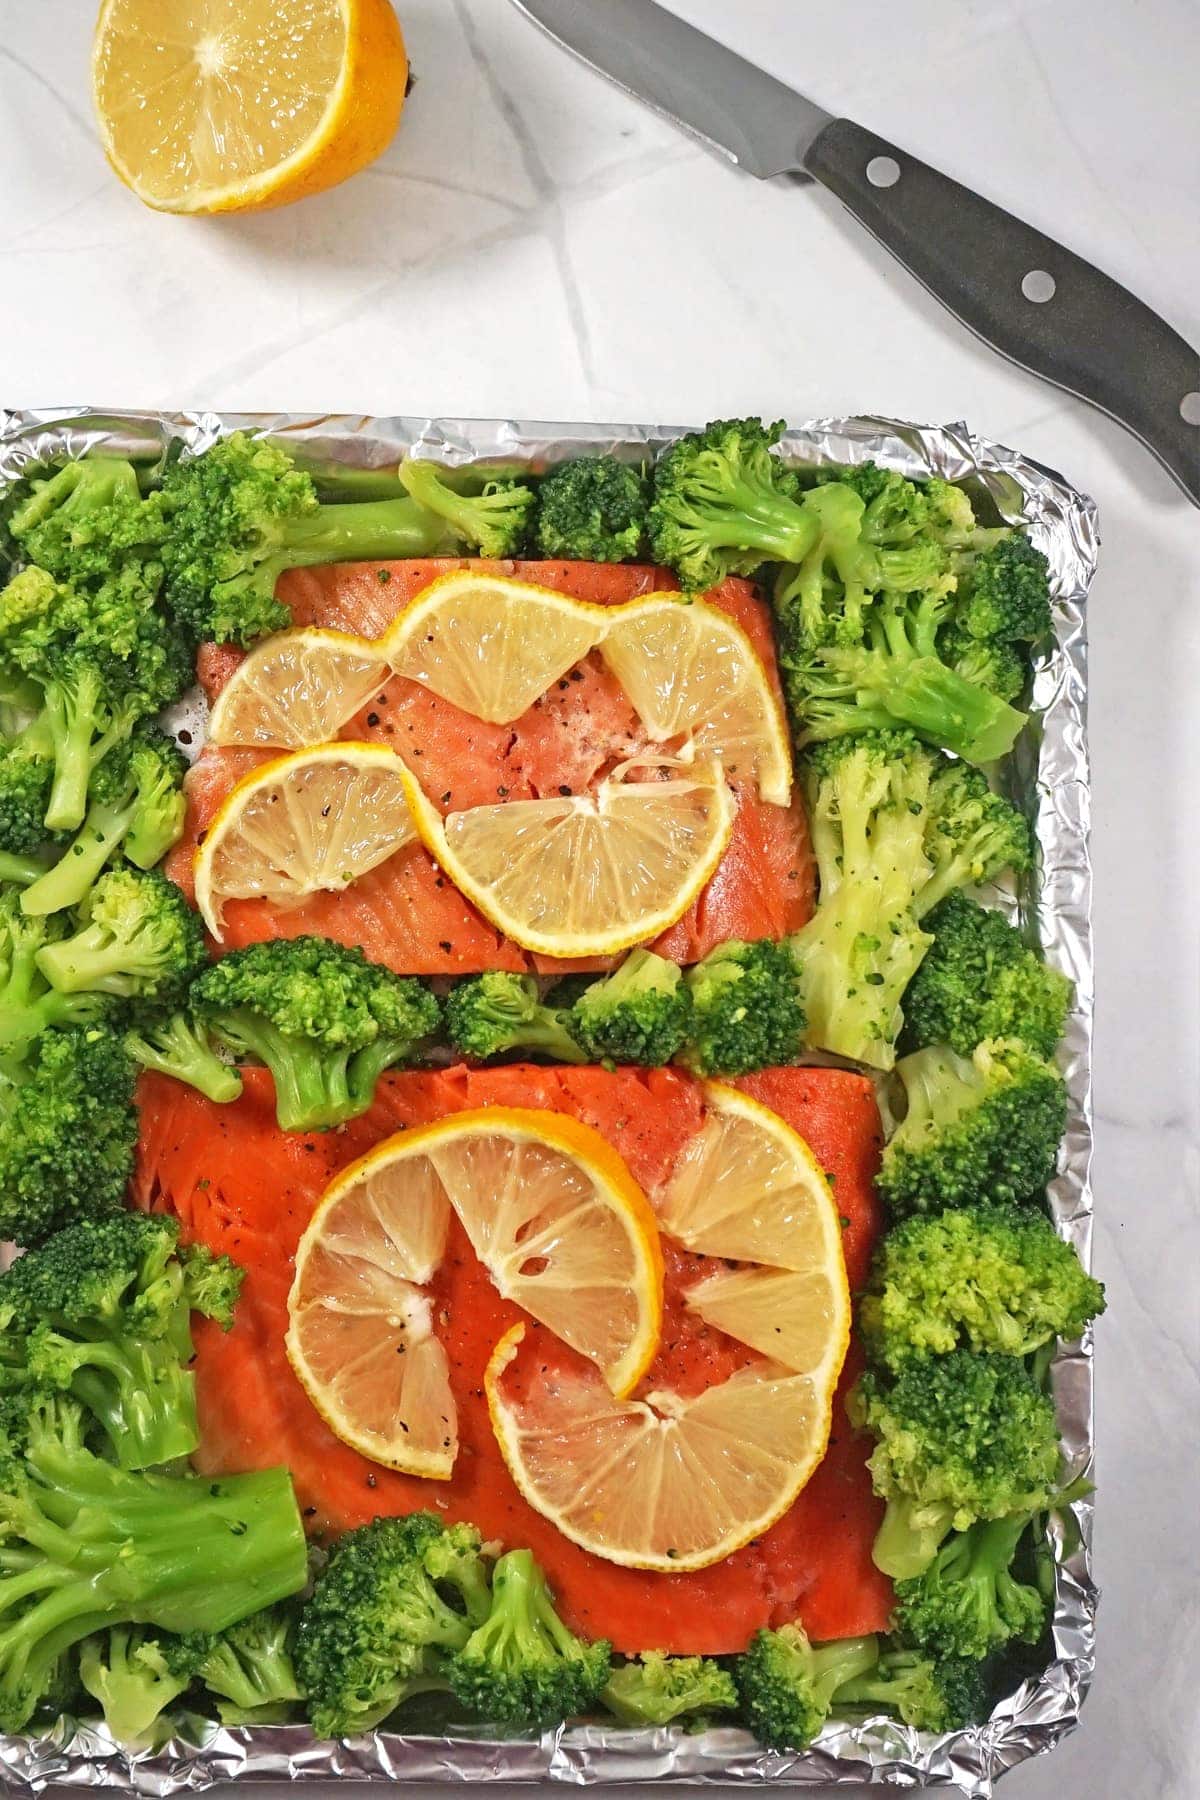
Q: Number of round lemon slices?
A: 4